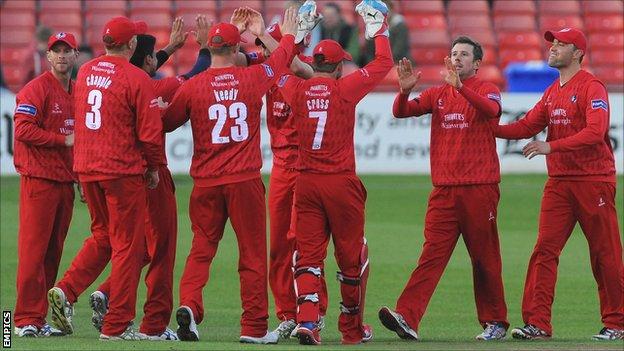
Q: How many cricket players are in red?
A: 8